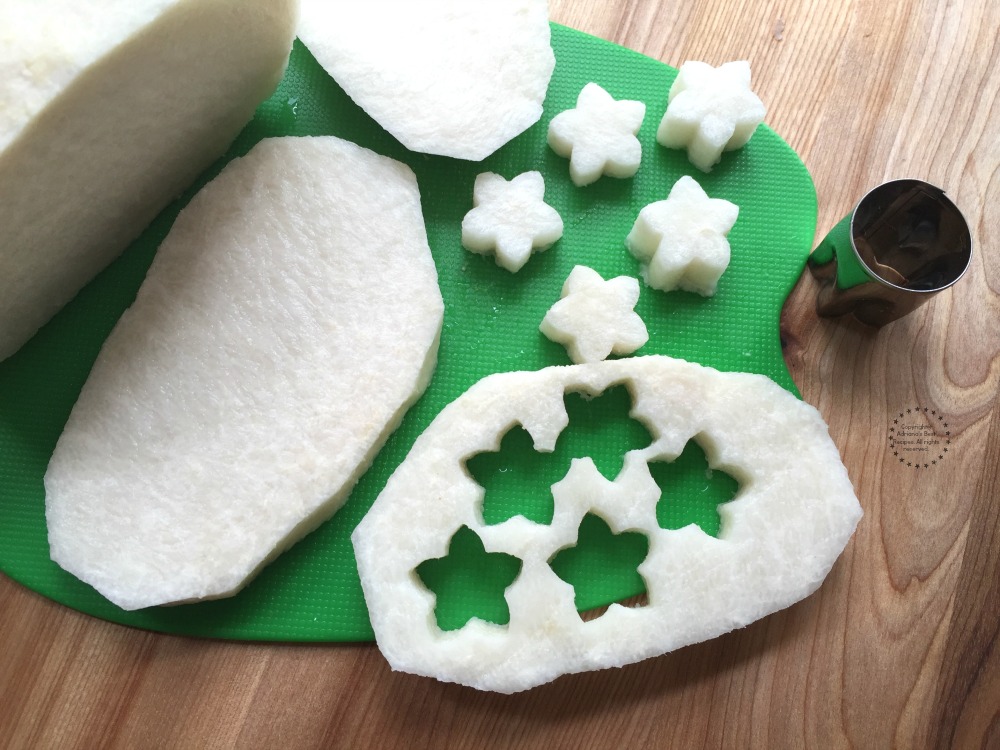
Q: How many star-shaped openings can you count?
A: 5